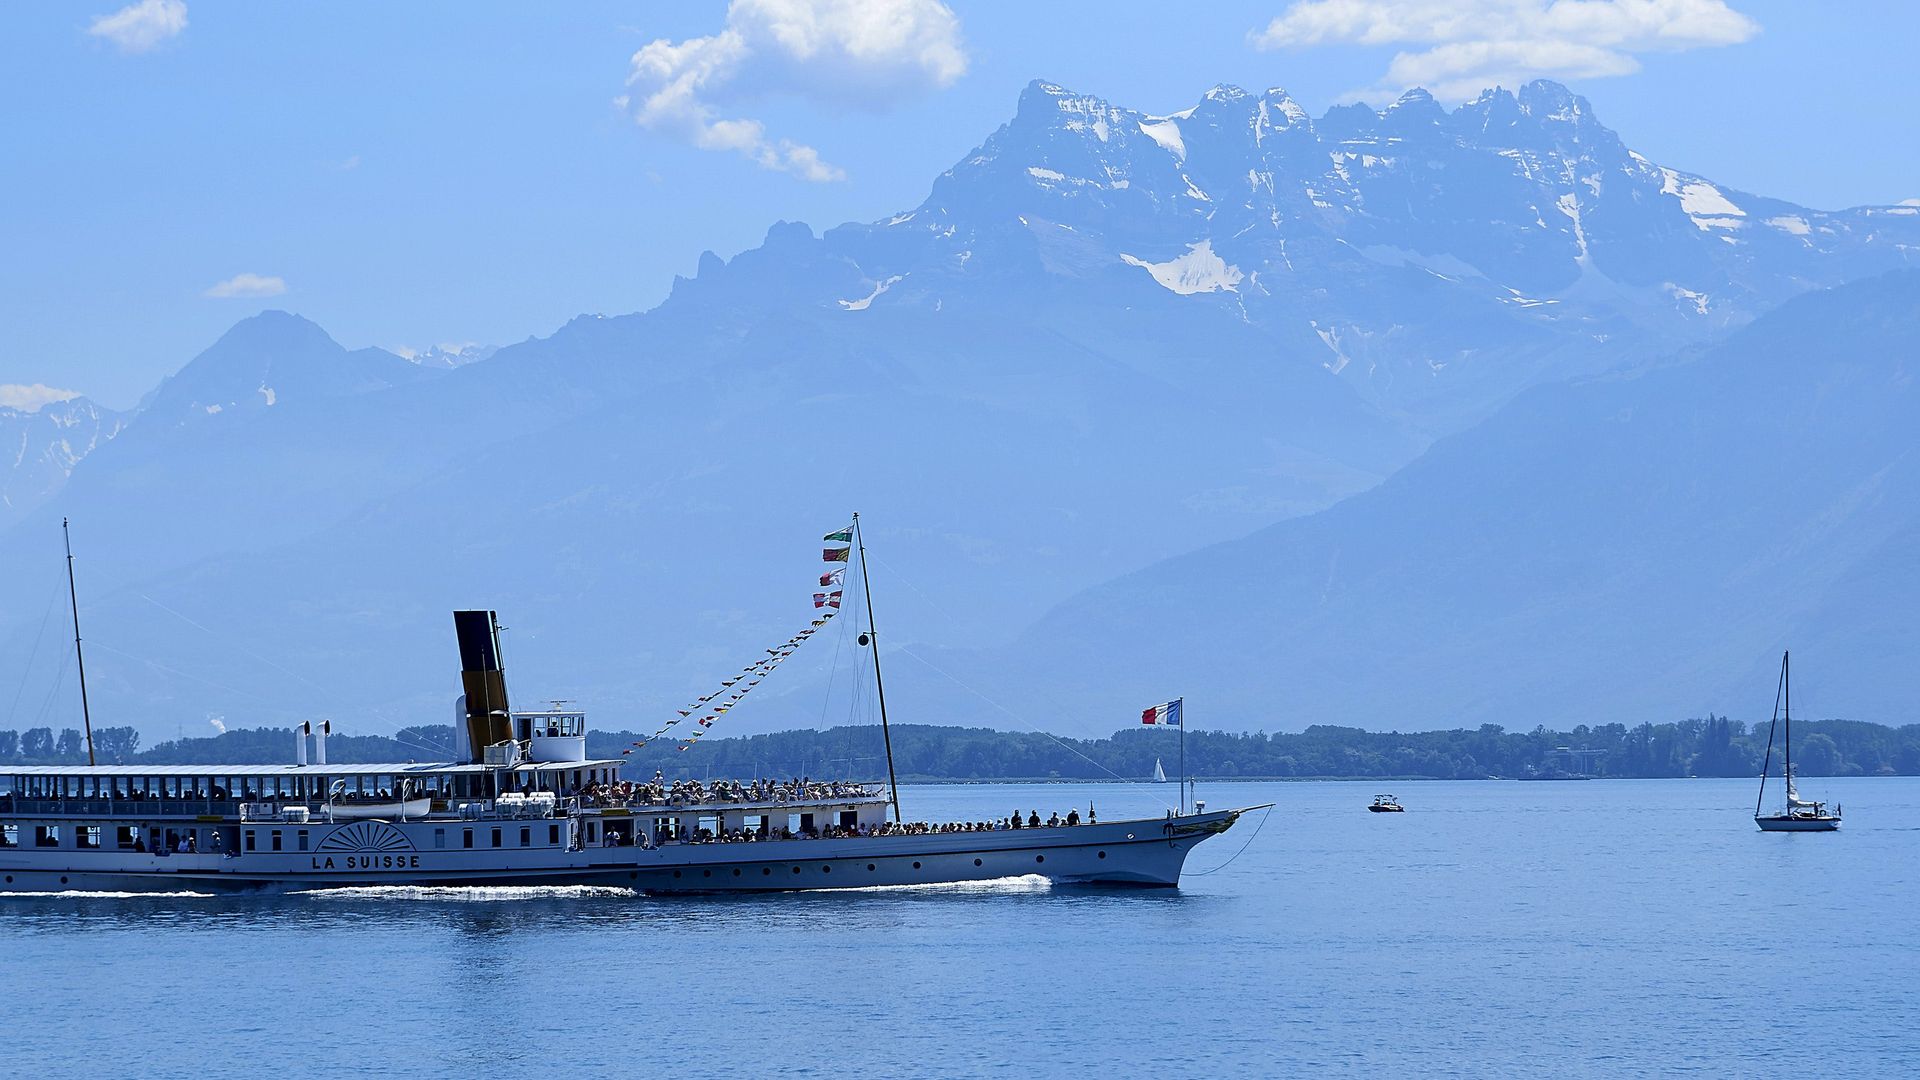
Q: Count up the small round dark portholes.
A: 14